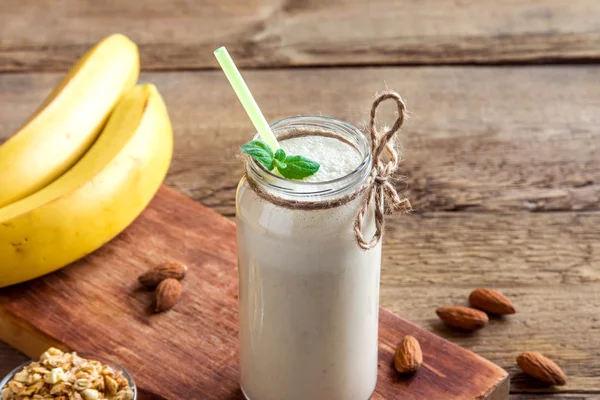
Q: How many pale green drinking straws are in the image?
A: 1